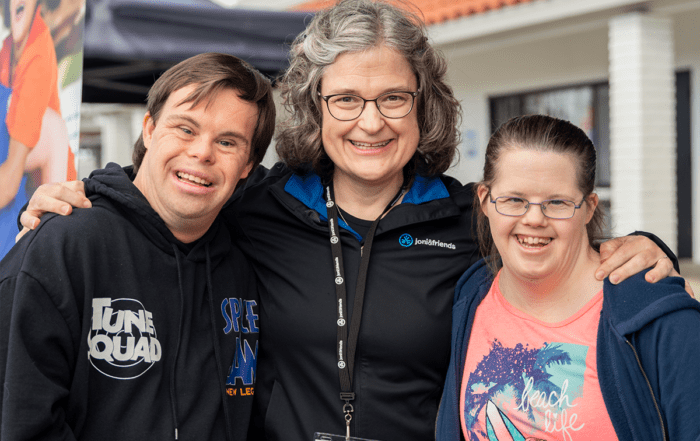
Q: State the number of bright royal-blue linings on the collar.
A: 2